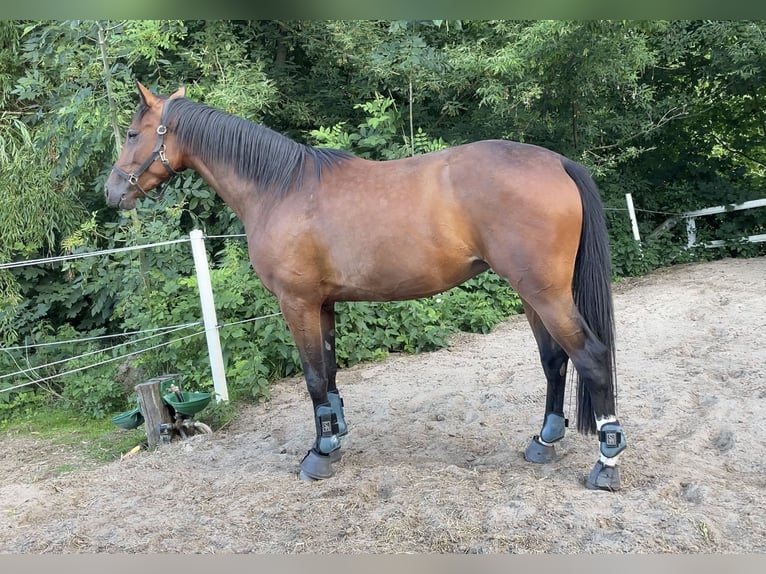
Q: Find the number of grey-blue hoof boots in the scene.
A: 4